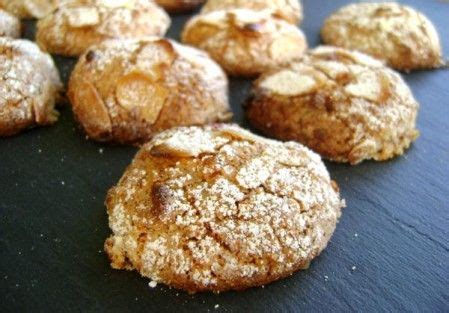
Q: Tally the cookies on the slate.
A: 11